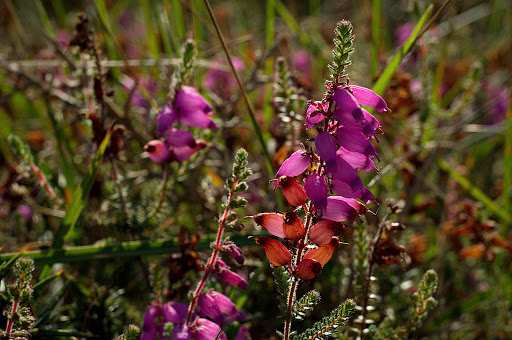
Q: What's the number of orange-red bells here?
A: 7